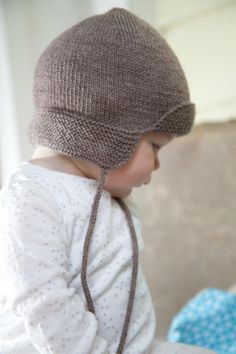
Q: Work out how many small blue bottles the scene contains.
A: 0